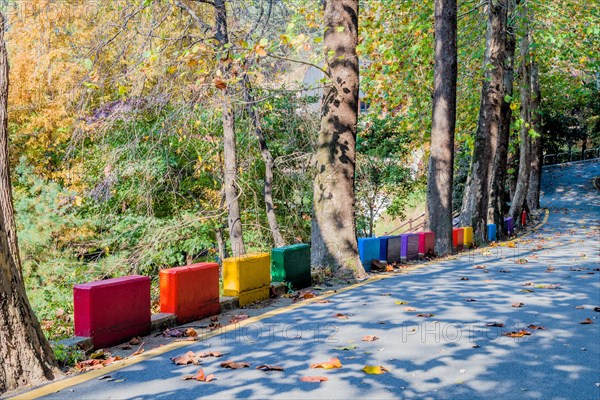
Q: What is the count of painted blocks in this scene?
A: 13